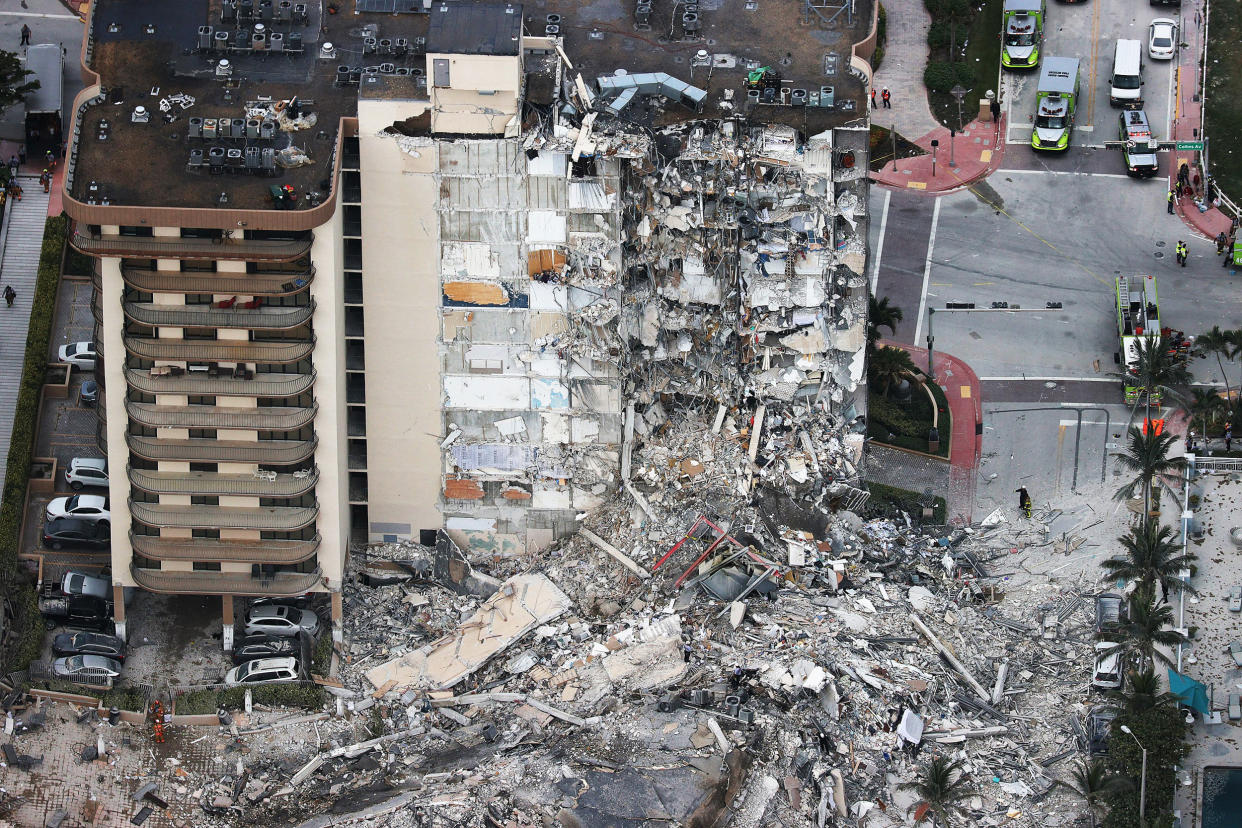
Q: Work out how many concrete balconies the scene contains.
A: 11